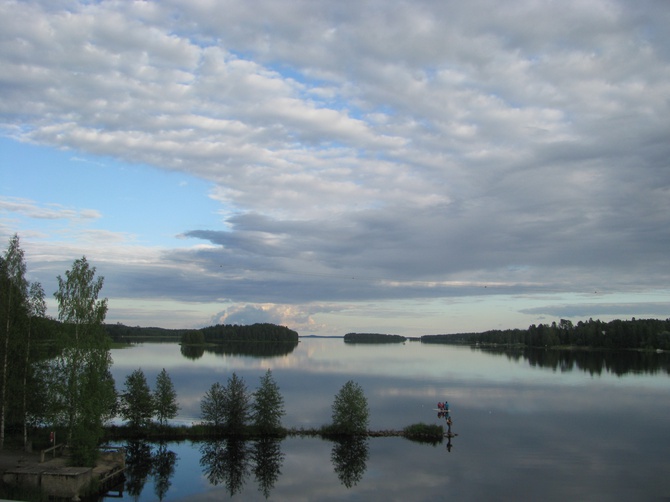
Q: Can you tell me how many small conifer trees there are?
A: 6